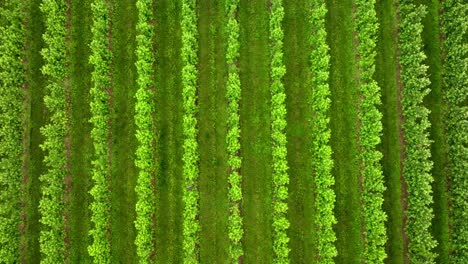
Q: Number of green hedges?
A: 11